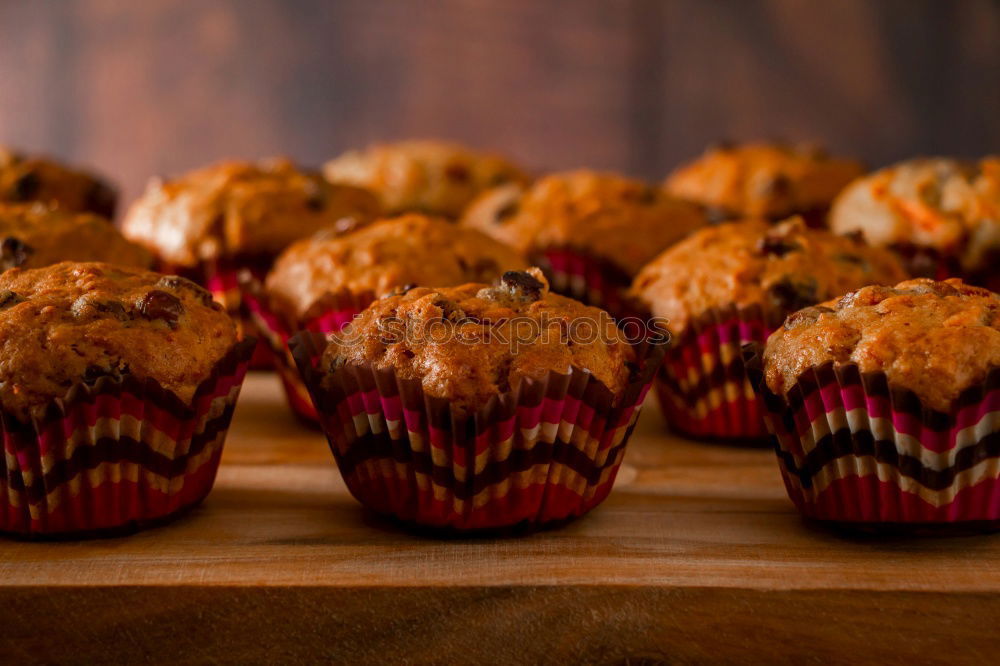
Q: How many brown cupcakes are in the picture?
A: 12